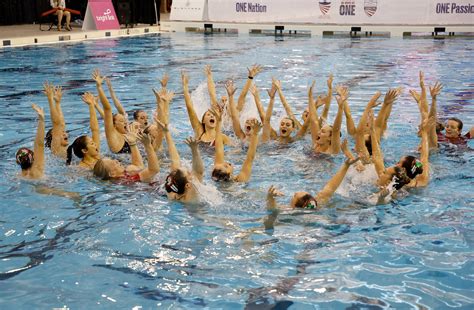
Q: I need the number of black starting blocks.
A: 4